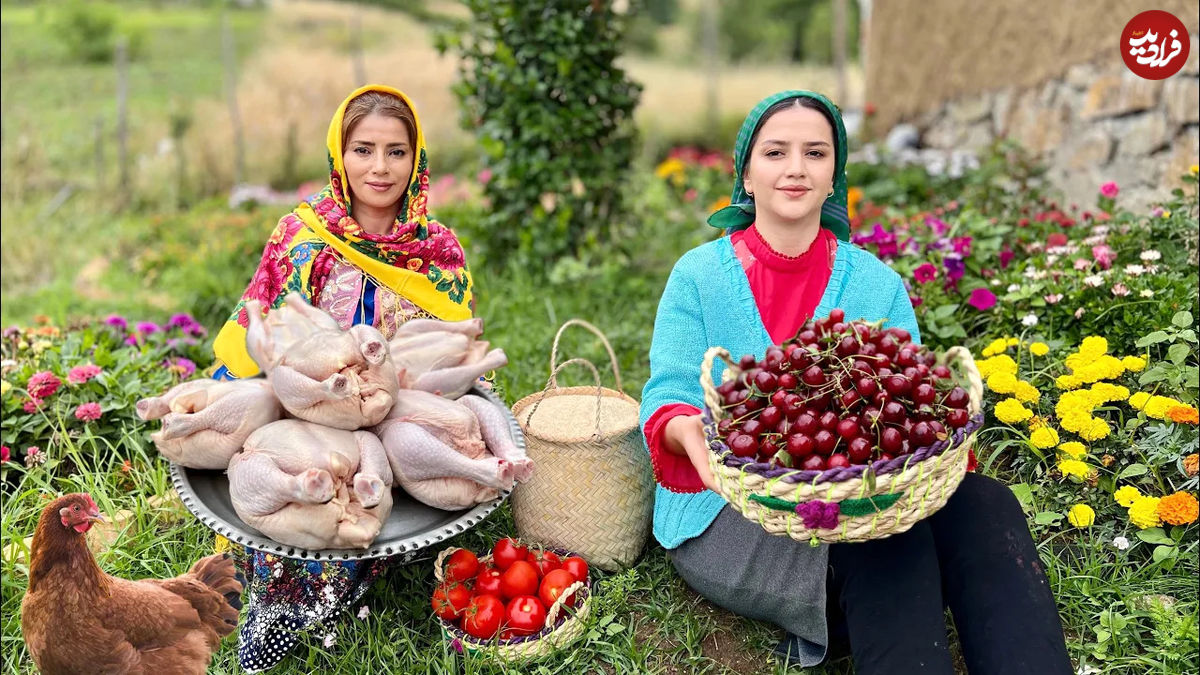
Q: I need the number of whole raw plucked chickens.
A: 6